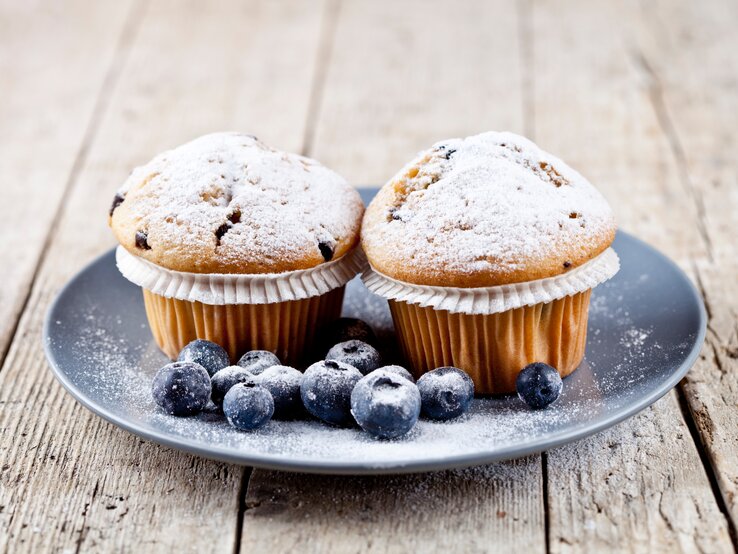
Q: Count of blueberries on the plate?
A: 13